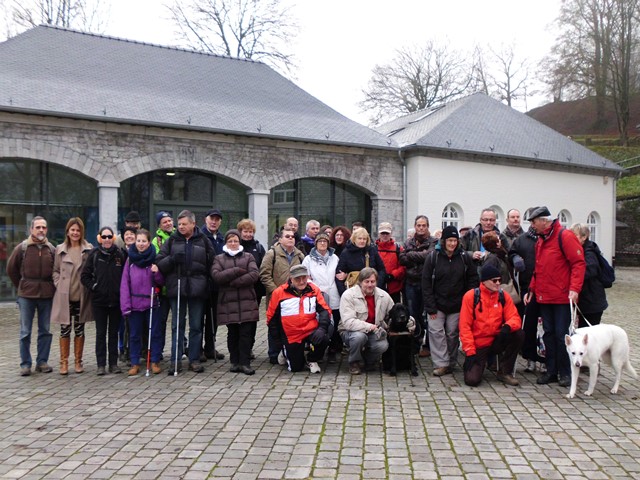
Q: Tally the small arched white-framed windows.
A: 5